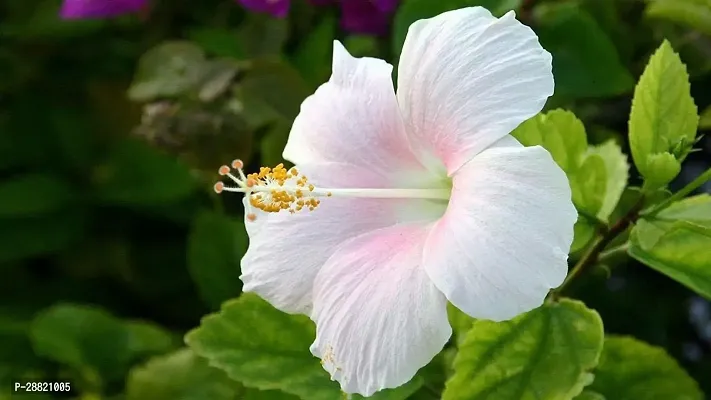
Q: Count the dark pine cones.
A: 0